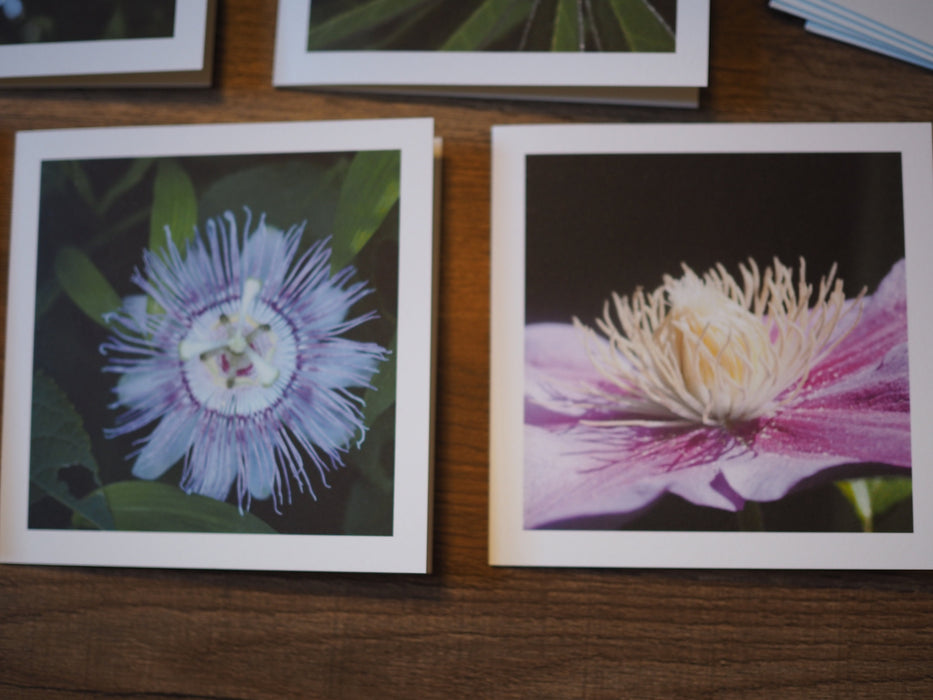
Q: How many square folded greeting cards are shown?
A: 4